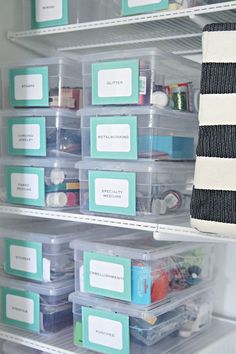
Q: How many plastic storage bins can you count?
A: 12